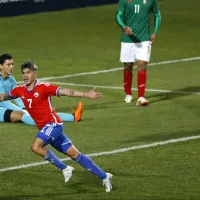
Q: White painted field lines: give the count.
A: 3